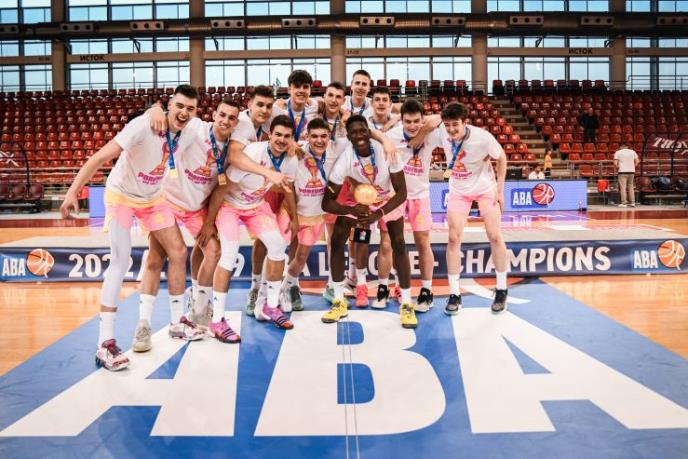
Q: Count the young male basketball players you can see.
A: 12